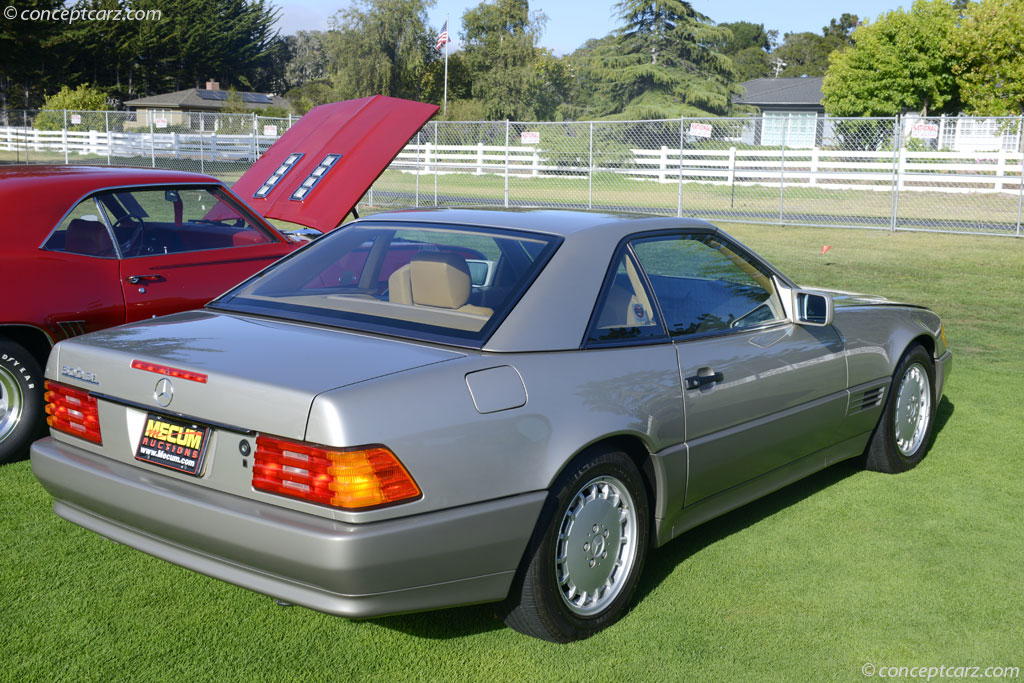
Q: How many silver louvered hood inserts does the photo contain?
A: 2